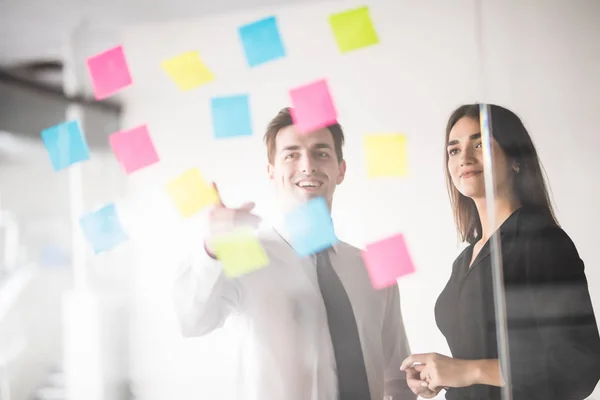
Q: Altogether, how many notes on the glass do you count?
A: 14